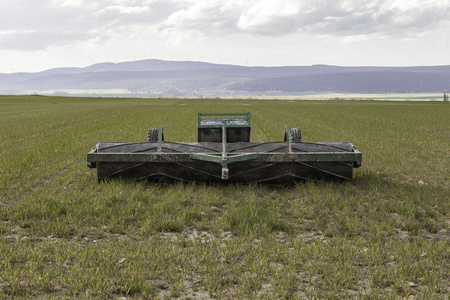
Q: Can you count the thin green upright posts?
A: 3